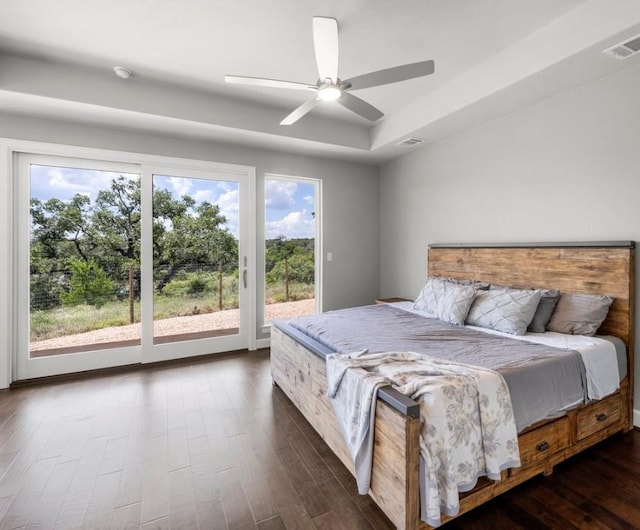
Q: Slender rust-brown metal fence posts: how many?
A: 3